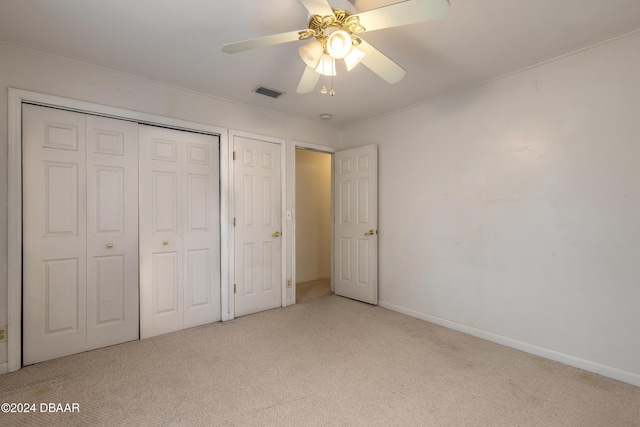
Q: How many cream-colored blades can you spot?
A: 5